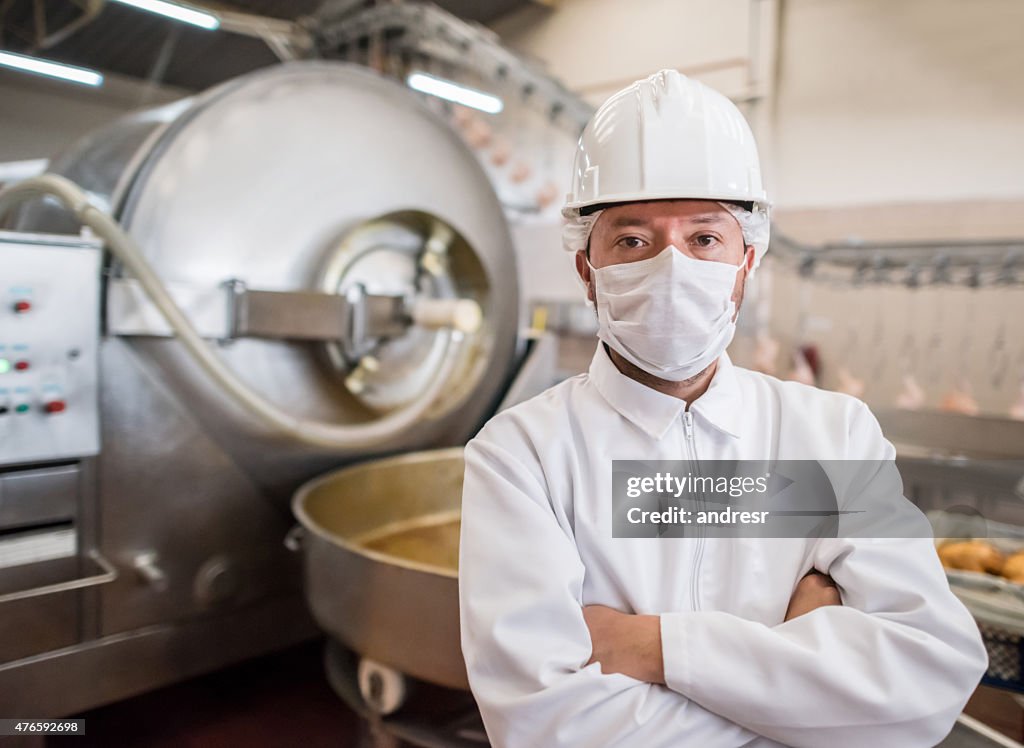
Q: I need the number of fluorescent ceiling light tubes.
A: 3